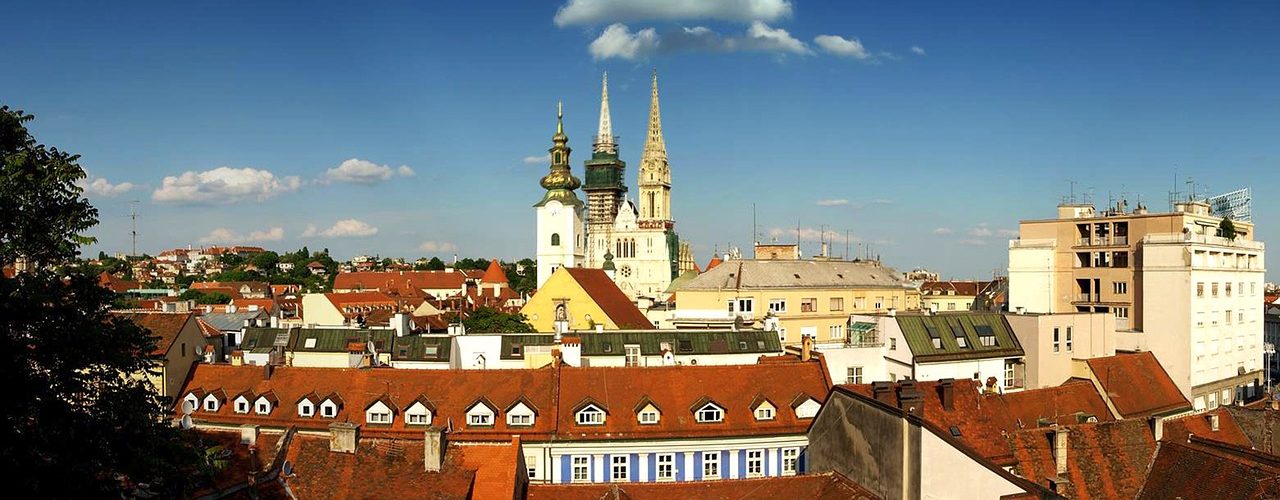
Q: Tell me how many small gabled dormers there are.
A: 15